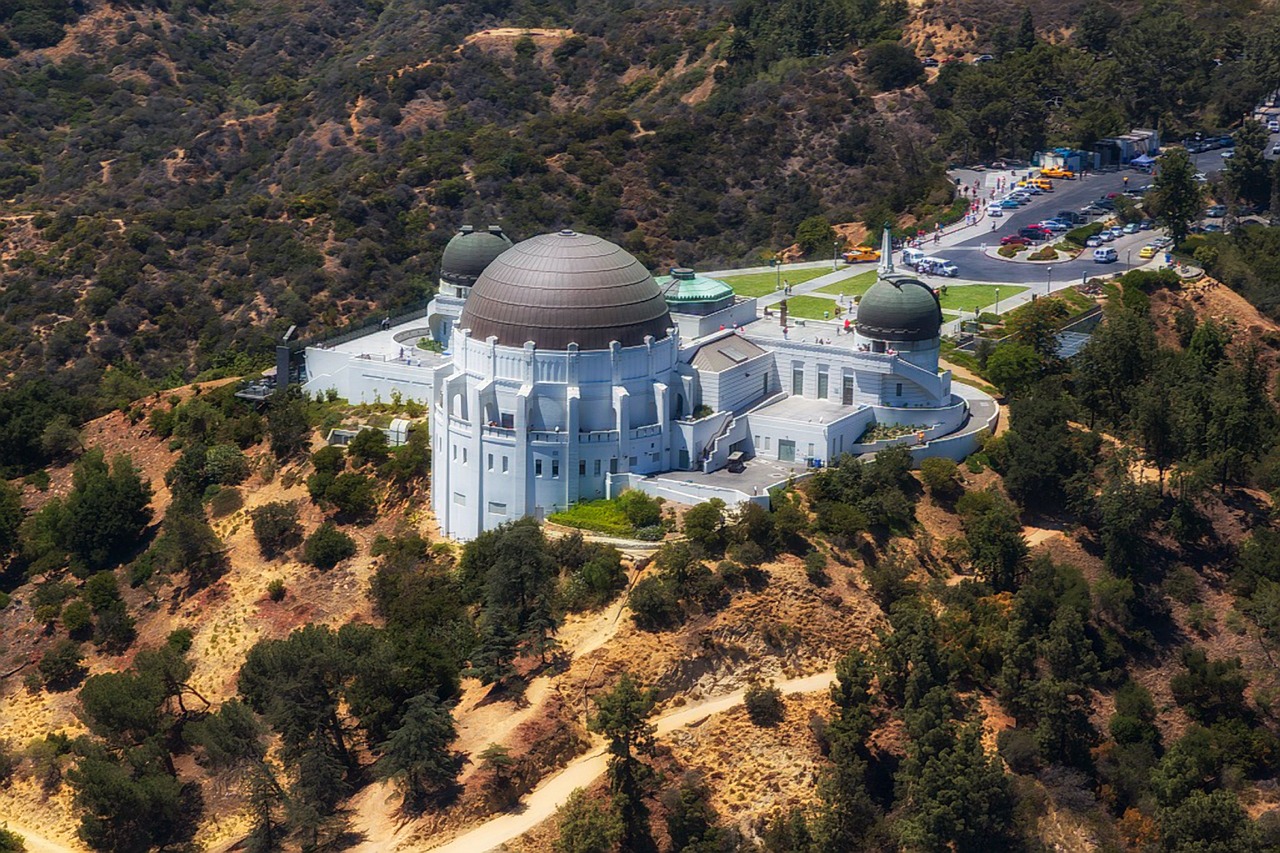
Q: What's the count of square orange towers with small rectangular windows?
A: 0